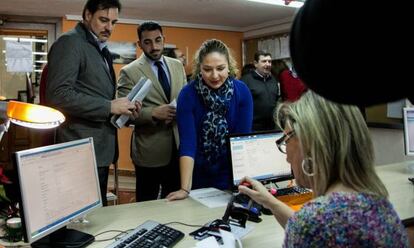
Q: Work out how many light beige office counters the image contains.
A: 1